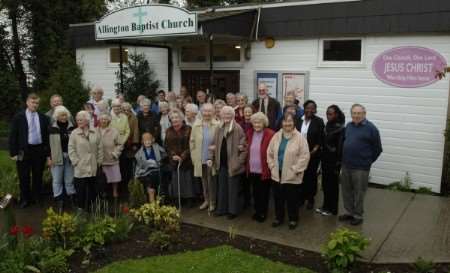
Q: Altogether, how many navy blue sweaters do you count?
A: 1